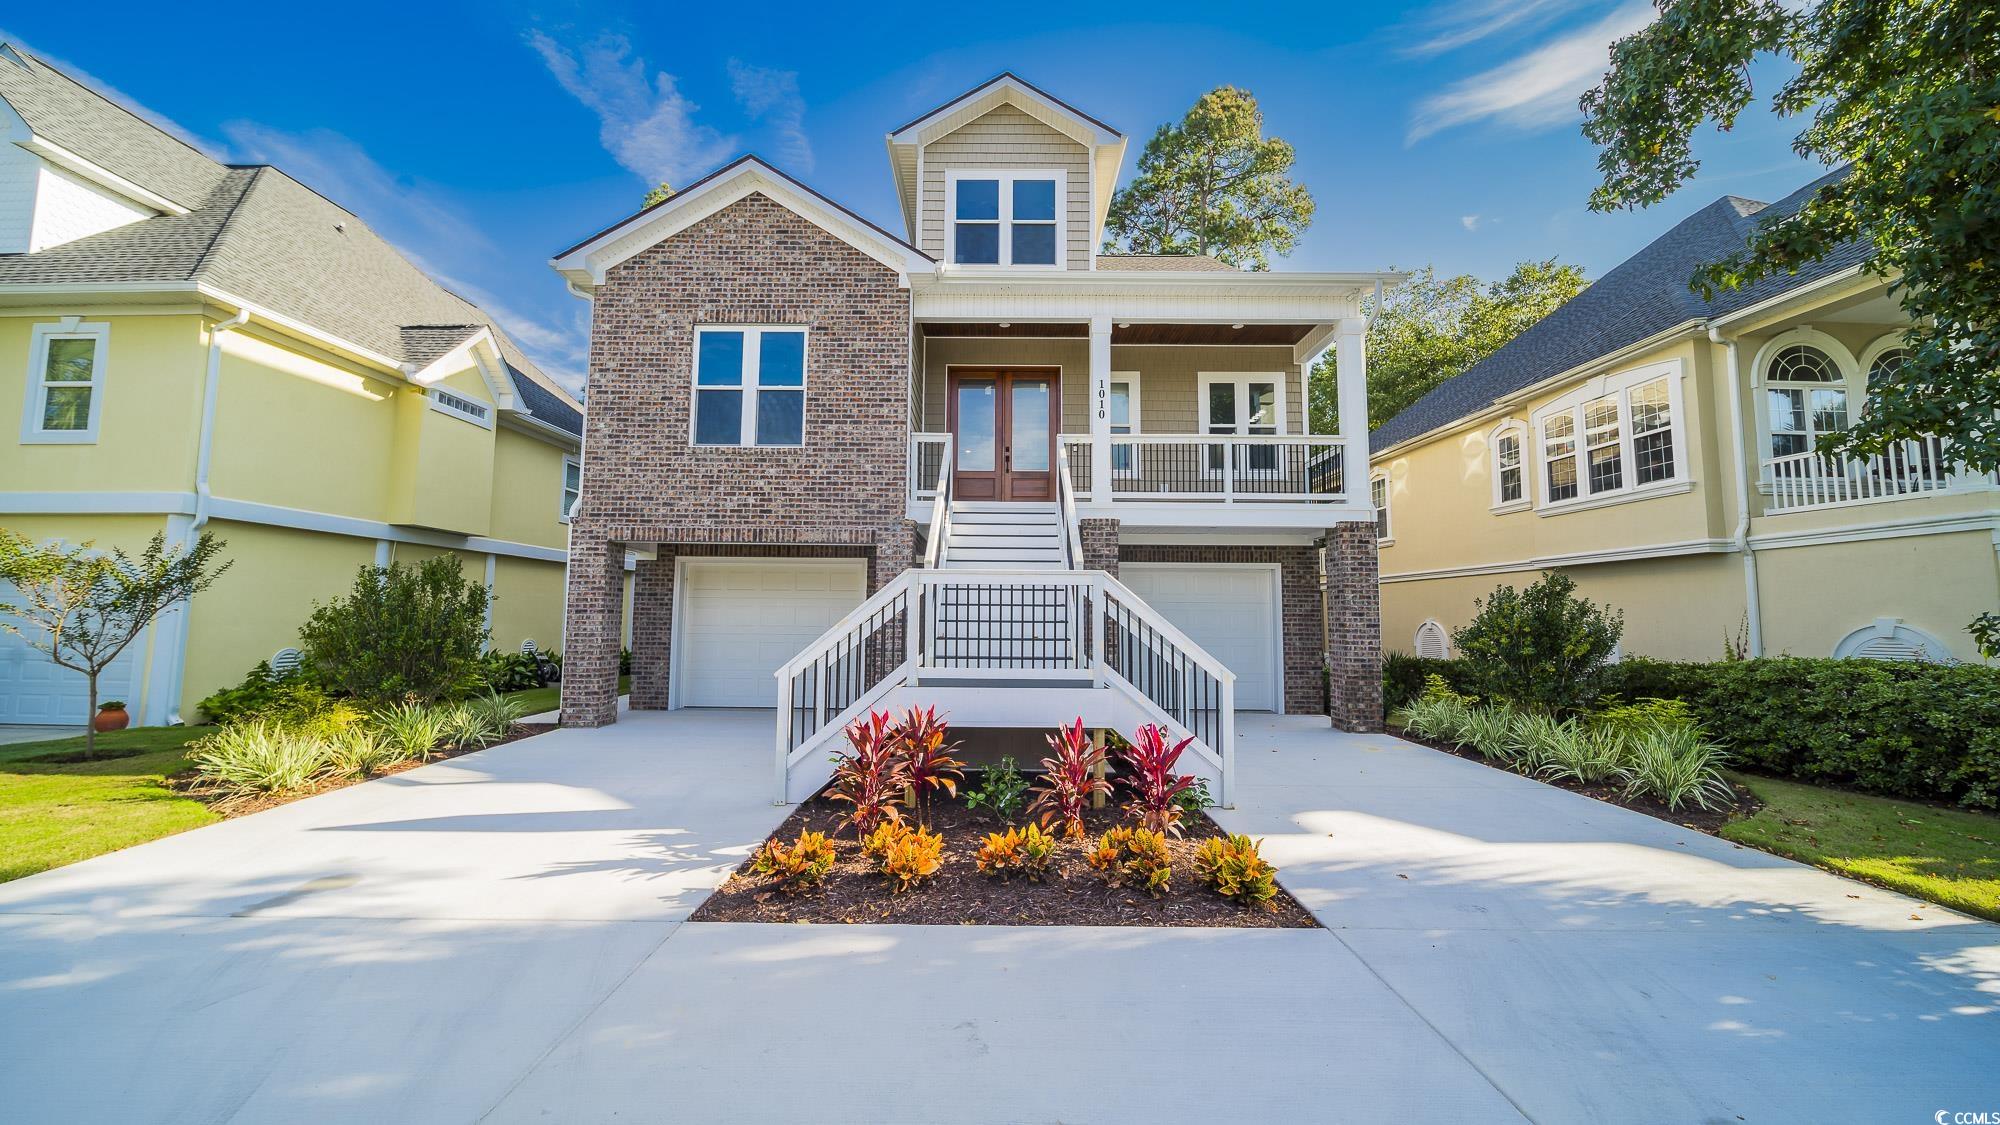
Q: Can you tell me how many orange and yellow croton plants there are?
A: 5